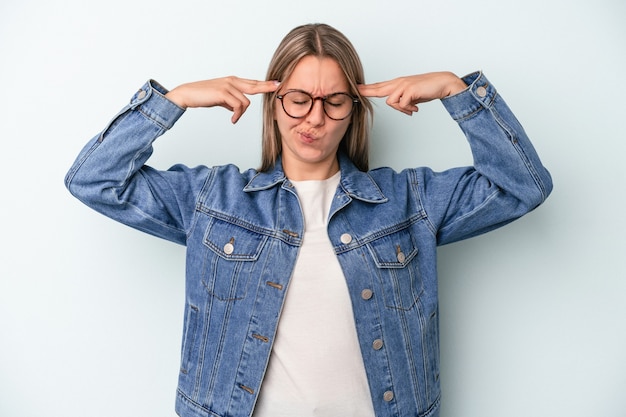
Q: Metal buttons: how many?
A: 8